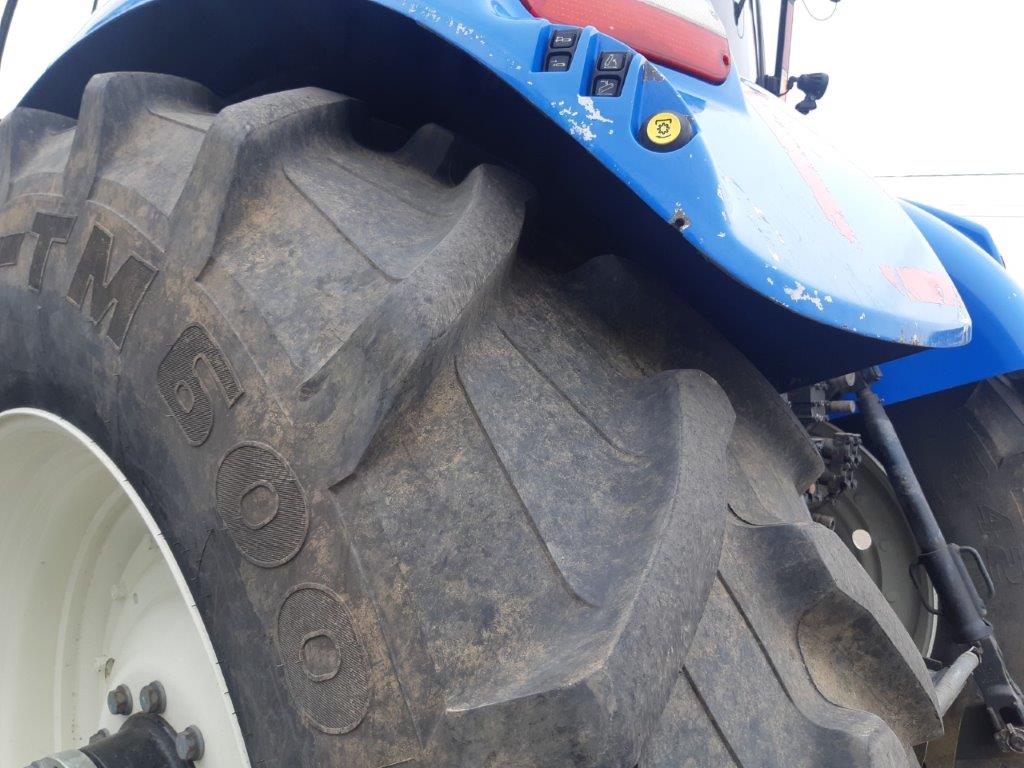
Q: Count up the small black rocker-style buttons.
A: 4